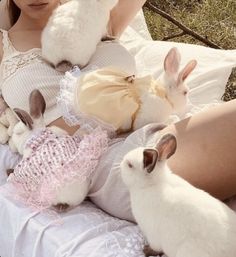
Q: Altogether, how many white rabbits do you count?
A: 4